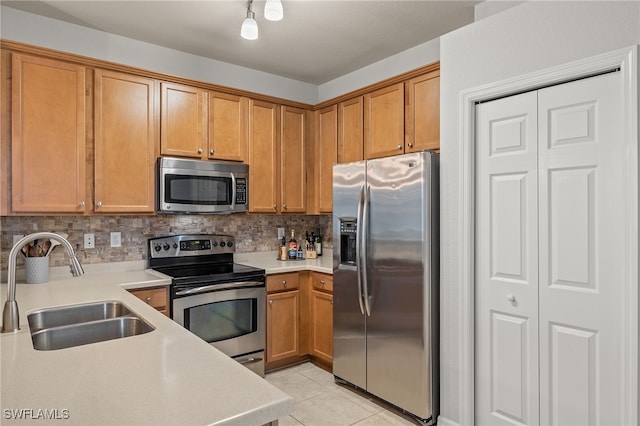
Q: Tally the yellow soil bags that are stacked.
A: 0